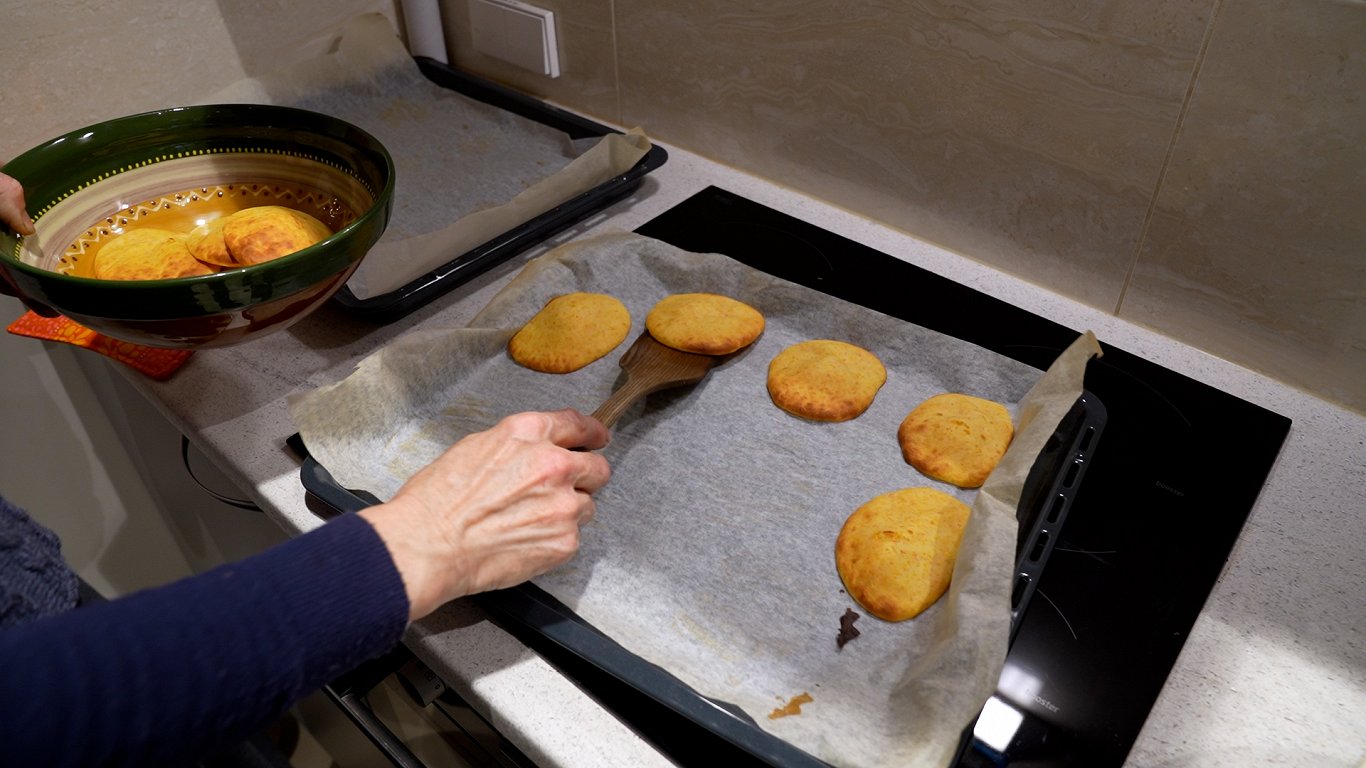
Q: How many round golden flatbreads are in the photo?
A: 8